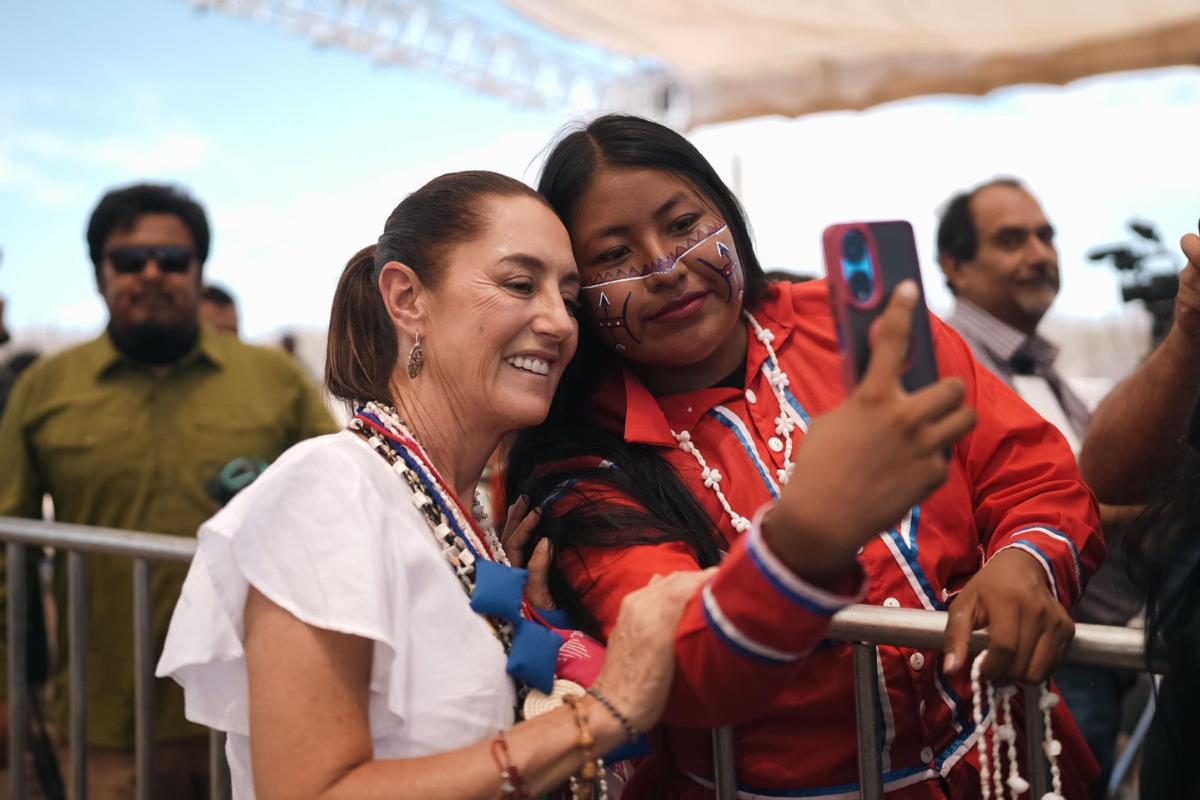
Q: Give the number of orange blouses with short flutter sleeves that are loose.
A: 0